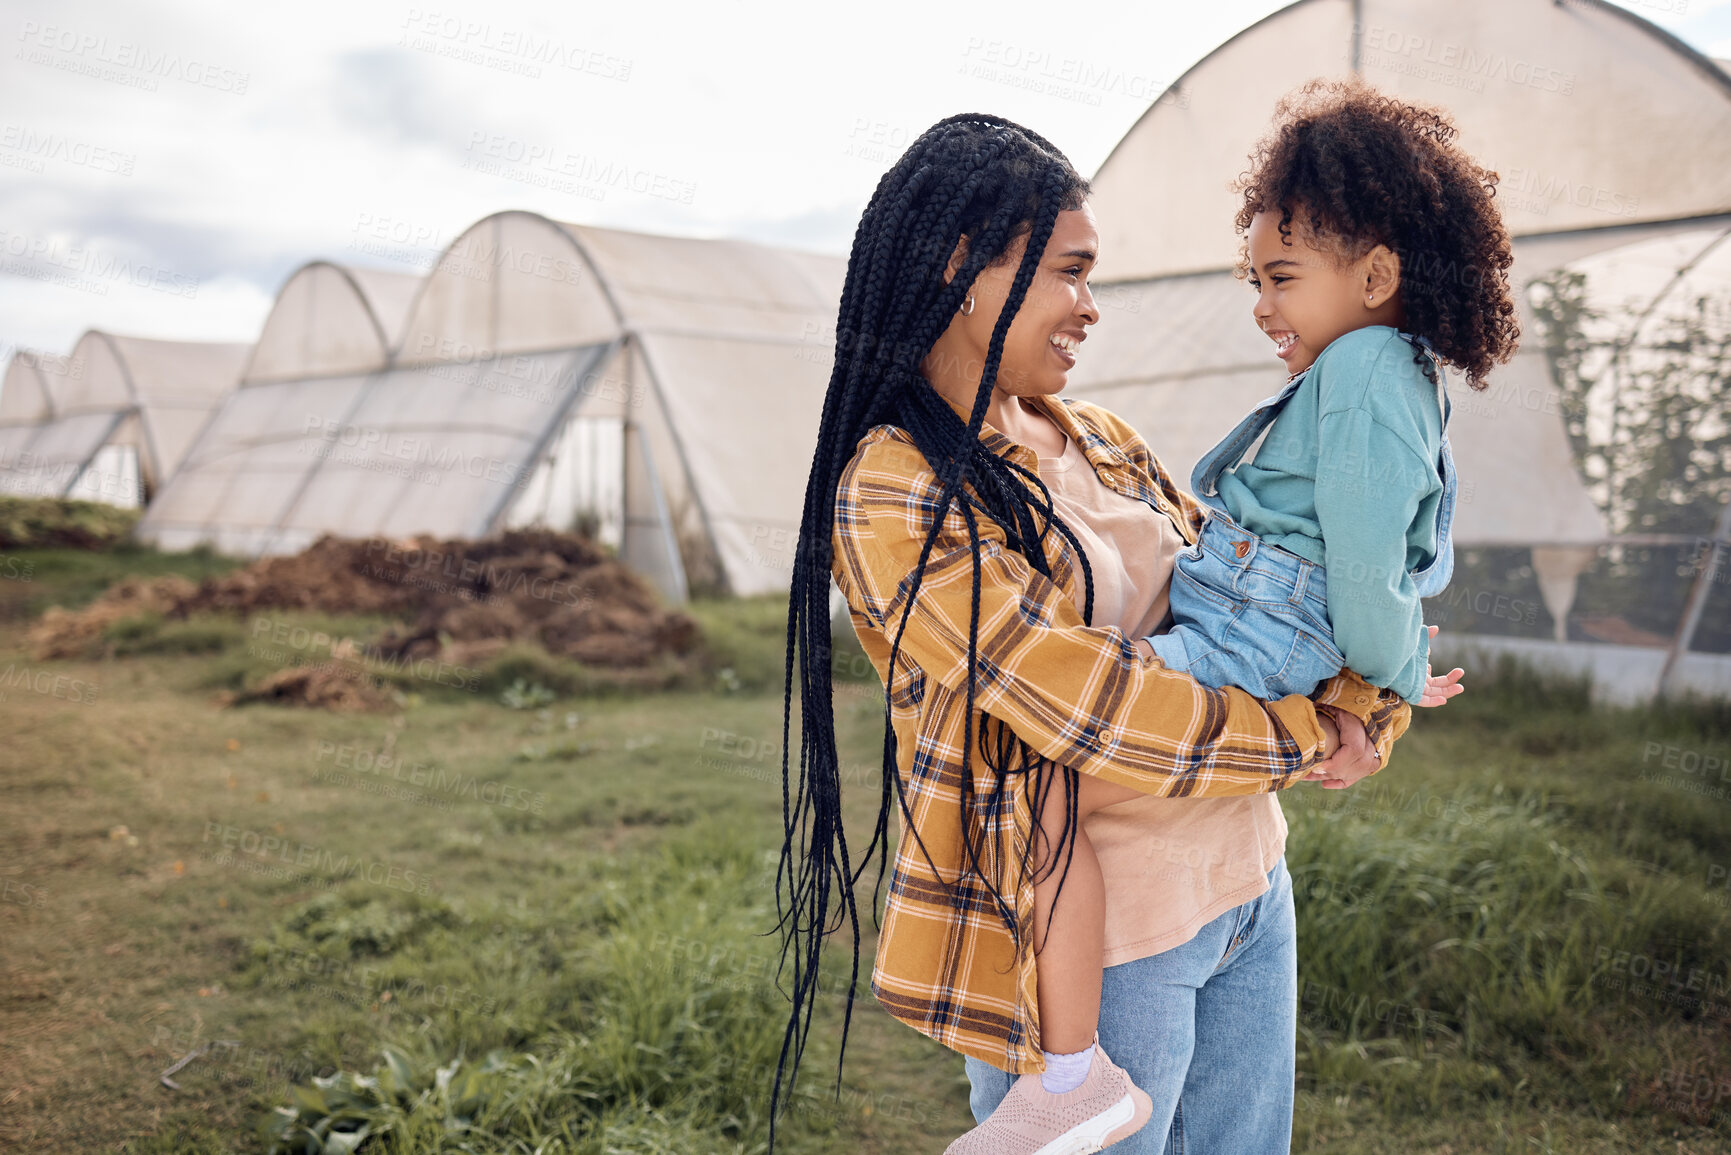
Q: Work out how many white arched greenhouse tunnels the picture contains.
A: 5